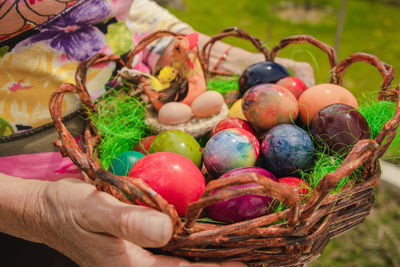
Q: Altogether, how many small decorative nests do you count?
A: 1